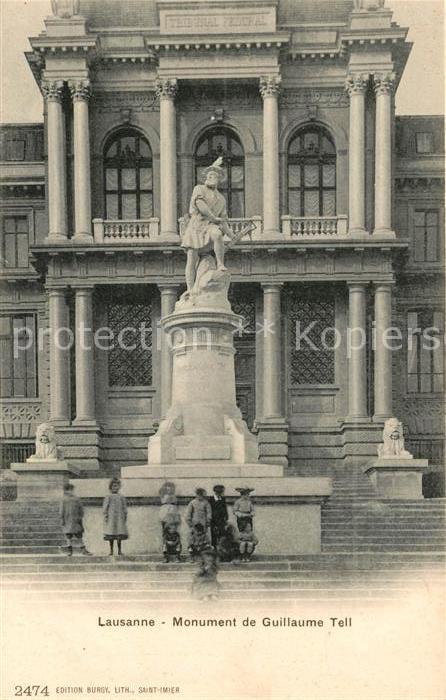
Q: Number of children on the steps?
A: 11